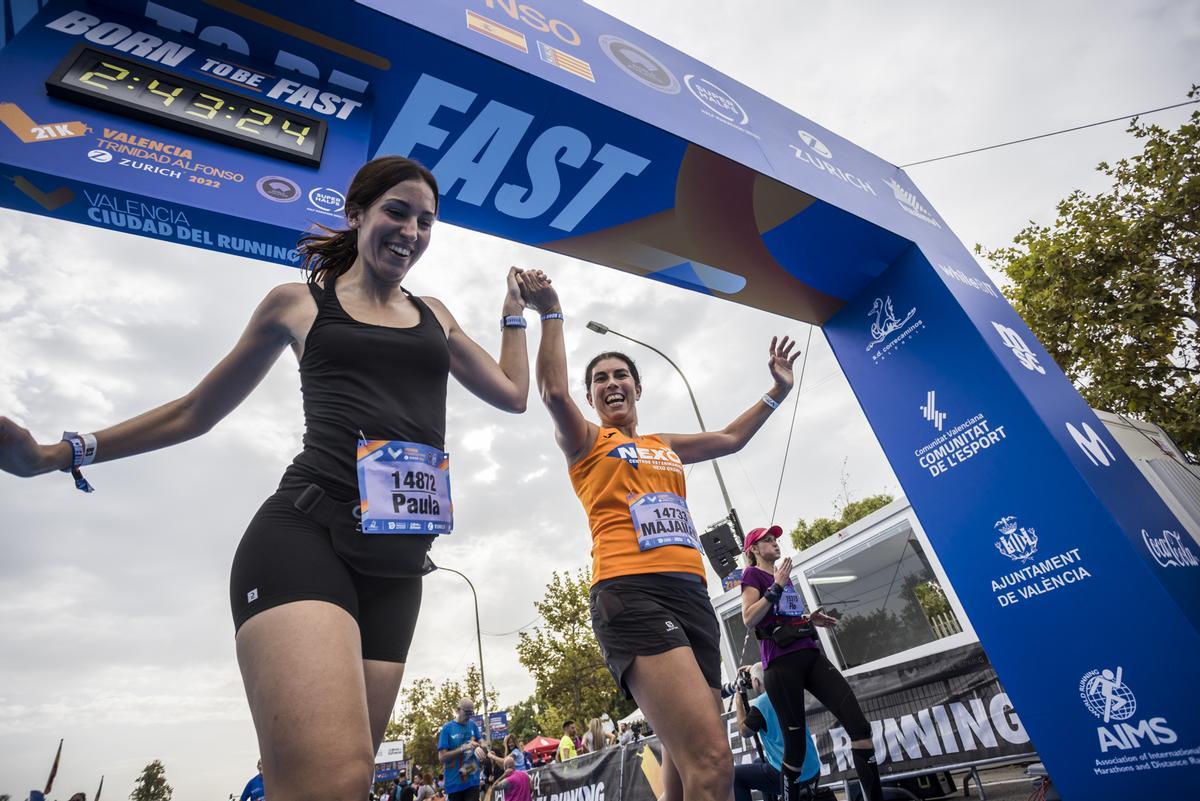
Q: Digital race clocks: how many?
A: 1